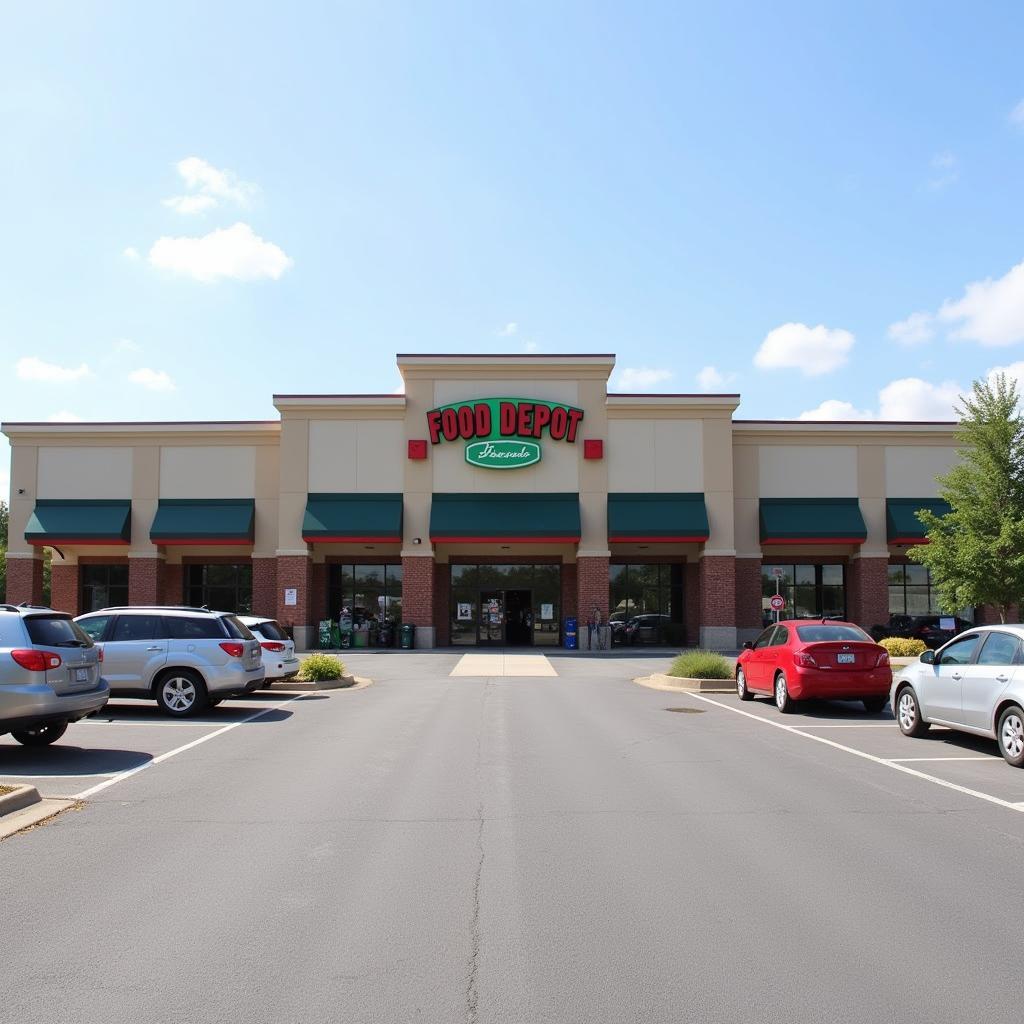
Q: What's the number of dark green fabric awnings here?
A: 7